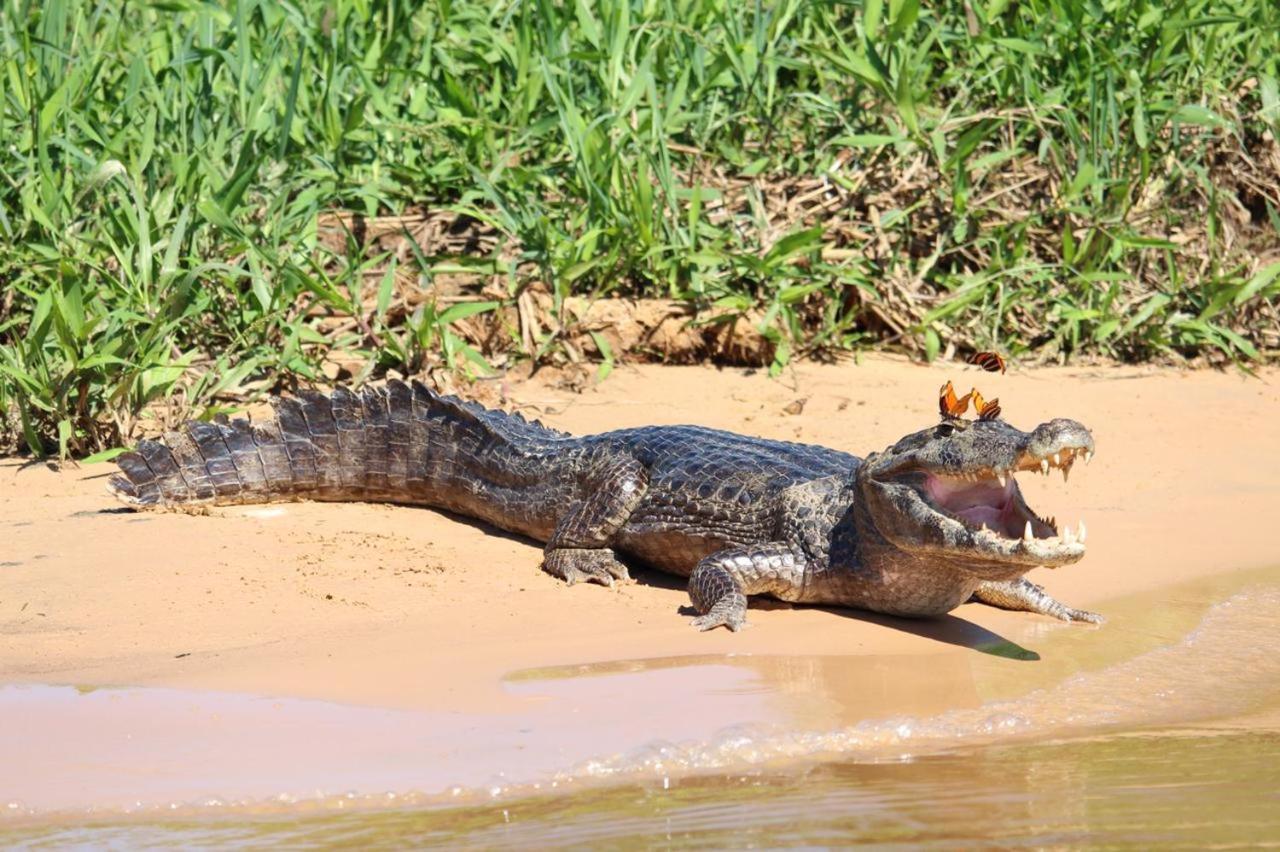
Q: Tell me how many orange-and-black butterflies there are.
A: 3